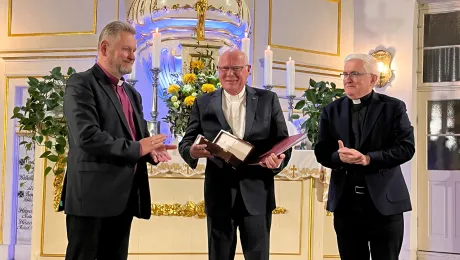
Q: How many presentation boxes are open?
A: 1